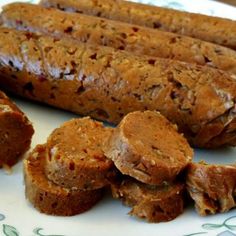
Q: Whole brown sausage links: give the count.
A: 3